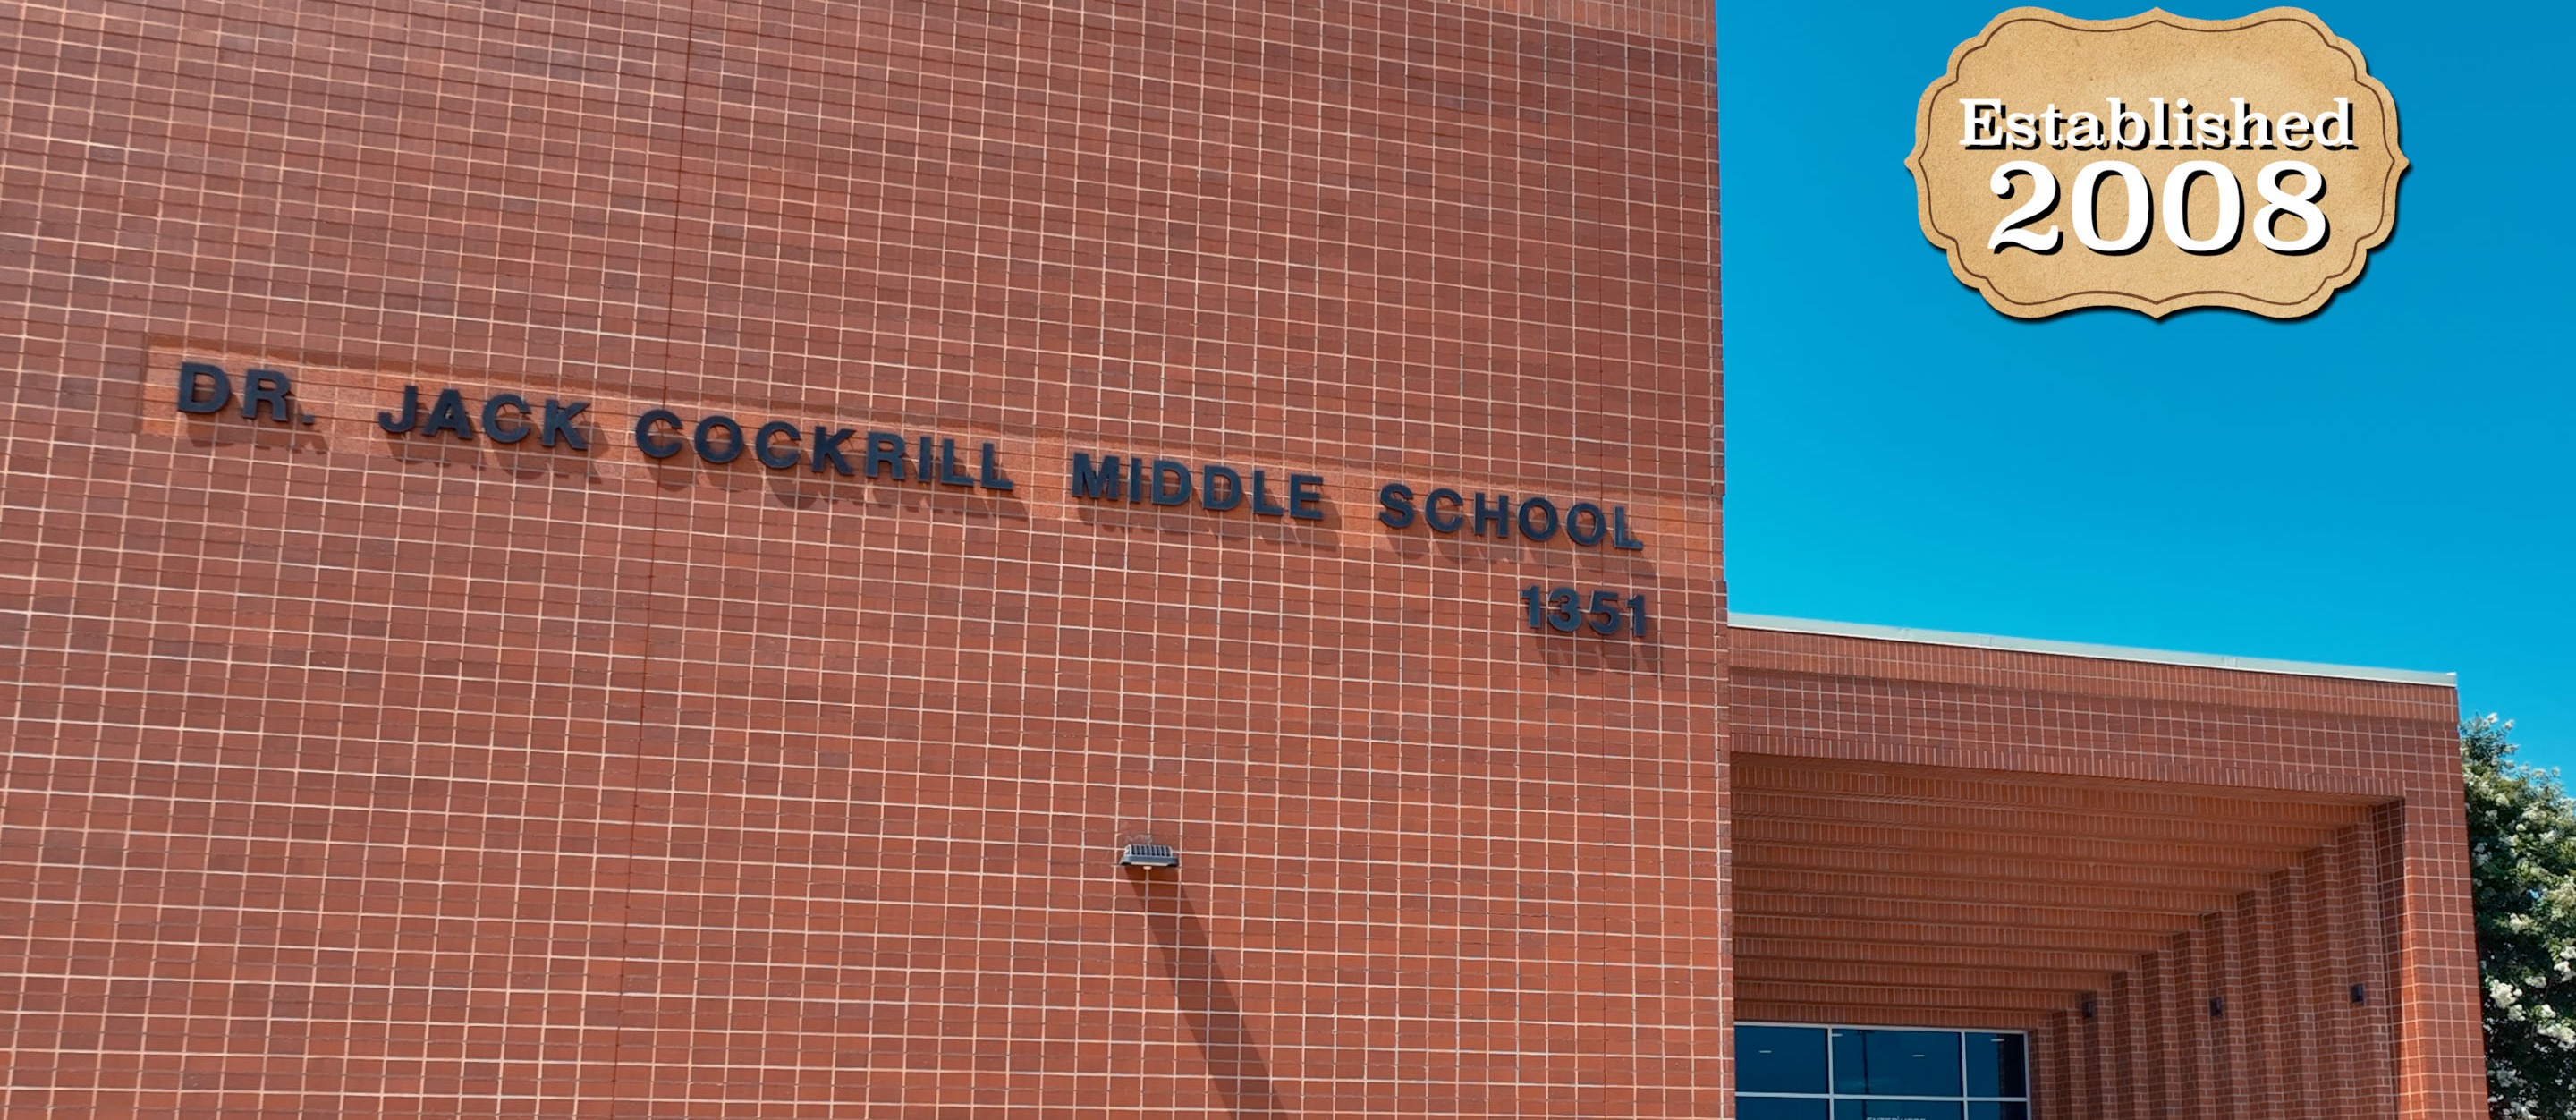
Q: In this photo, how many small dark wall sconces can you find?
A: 3